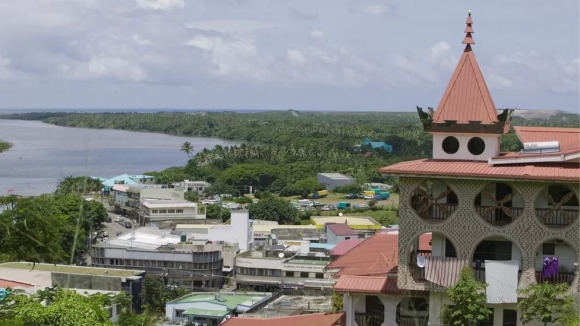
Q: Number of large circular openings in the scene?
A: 6